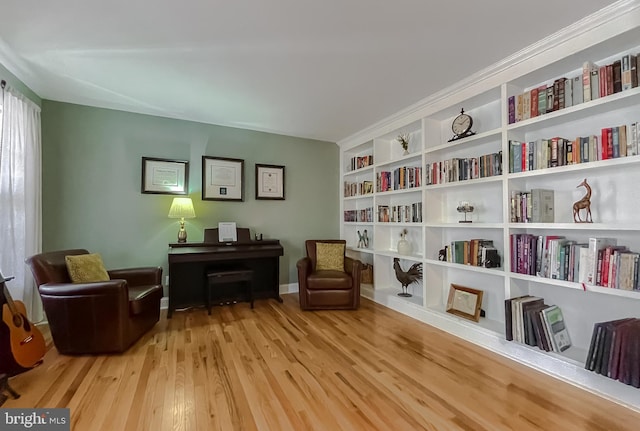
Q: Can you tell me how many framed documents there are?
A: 3